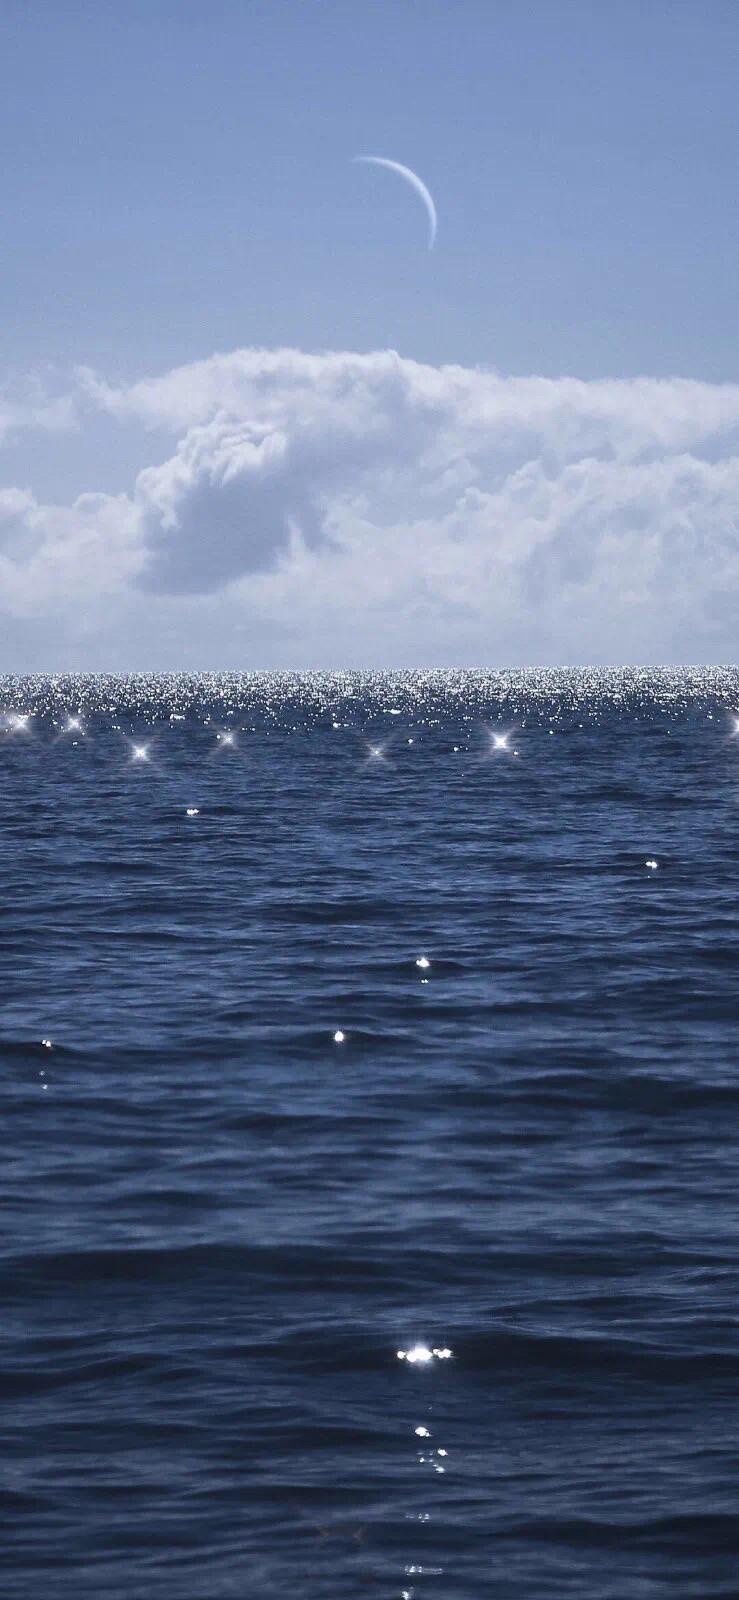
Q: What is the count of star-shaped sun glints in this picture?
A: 7